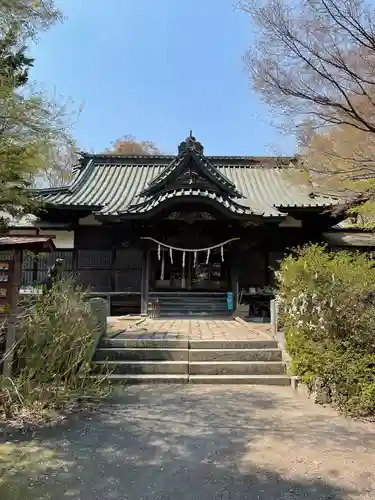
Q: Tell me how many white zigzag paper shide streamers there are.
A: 6